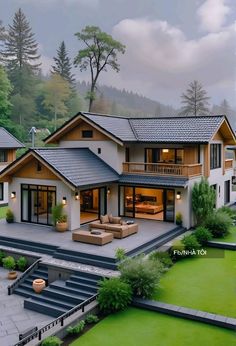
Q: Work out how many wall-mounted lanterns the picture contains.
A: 5